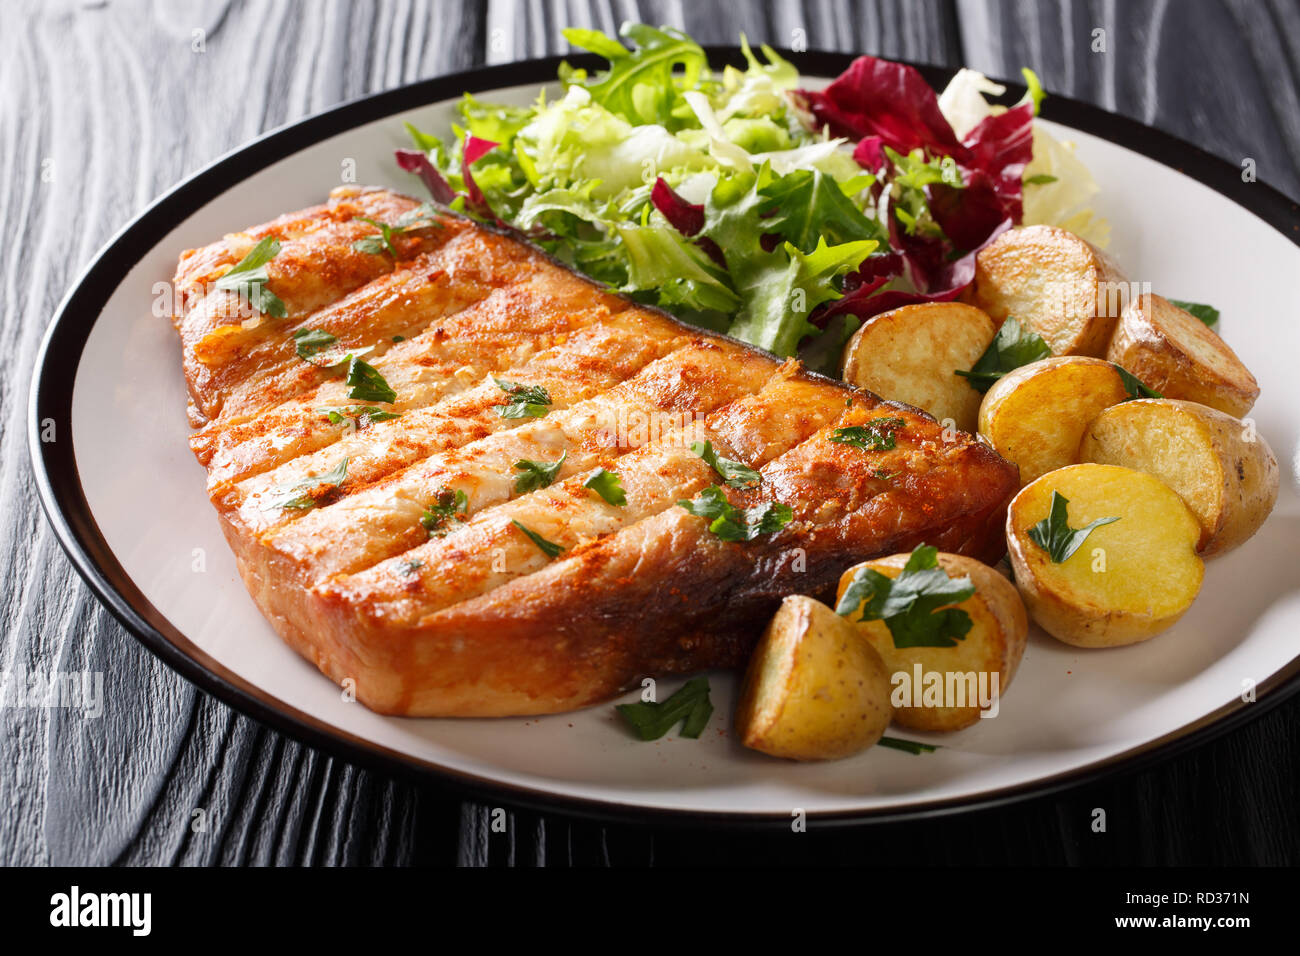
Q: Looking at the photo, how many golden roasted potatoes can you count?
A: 8